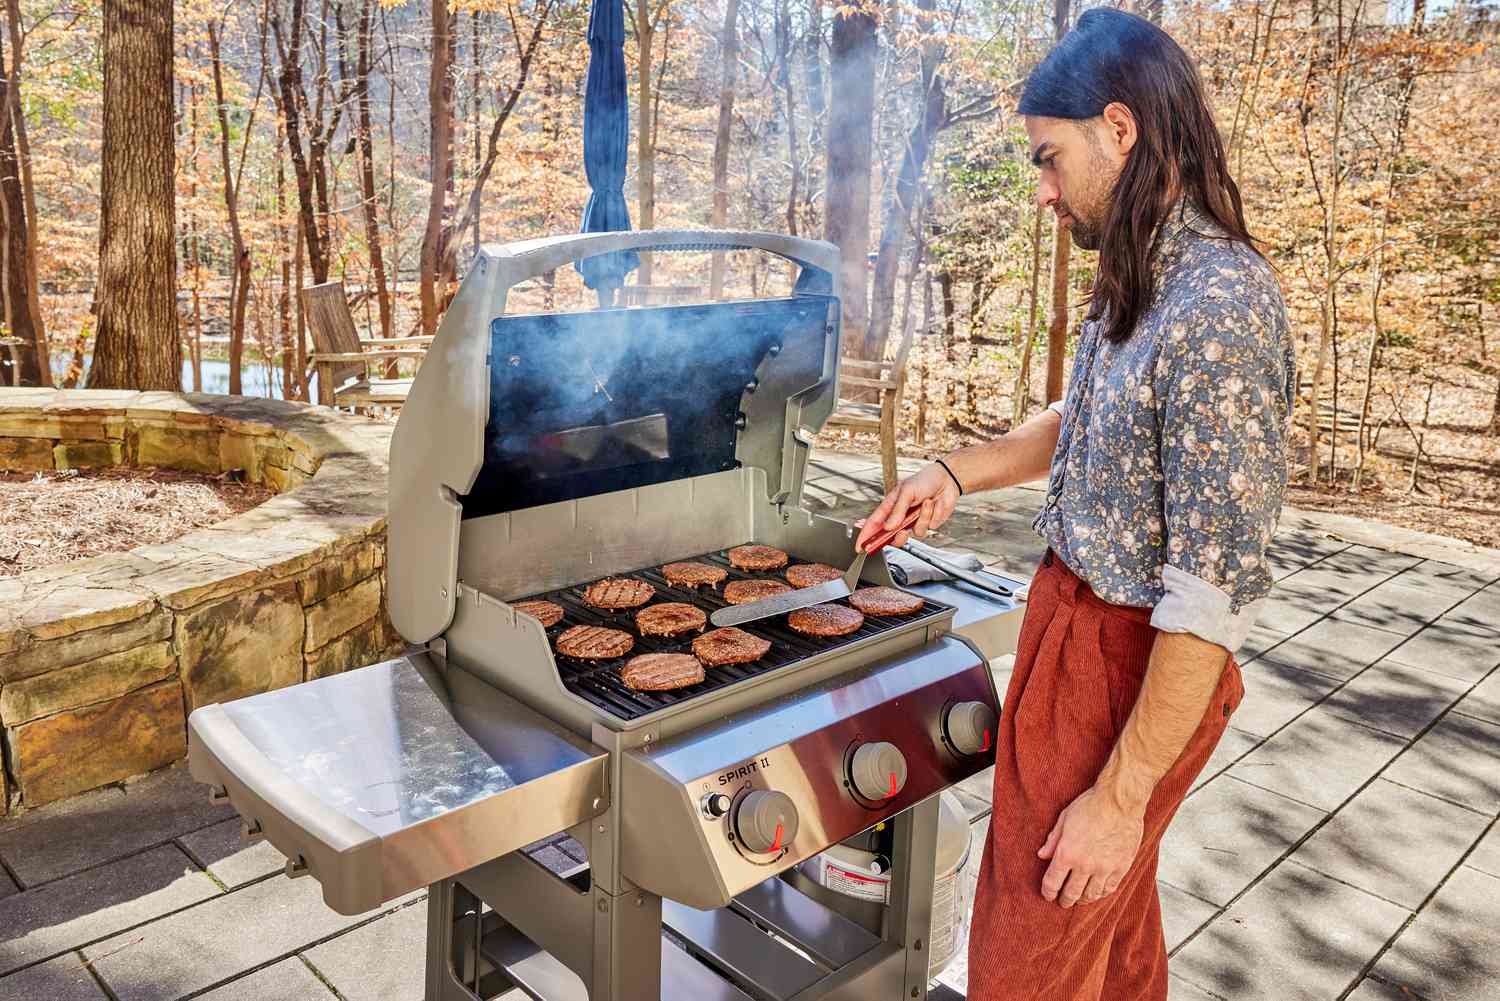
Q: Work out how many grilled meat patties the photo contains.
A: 12